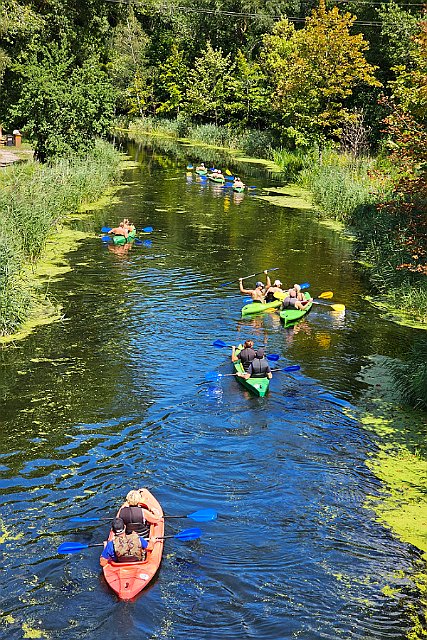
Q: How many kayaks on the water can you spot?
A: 8